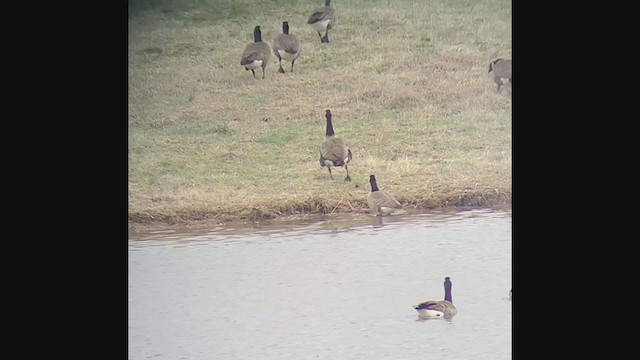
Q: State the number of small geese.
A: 1